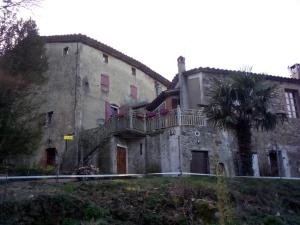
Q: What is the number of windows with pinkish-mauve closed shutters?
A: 2